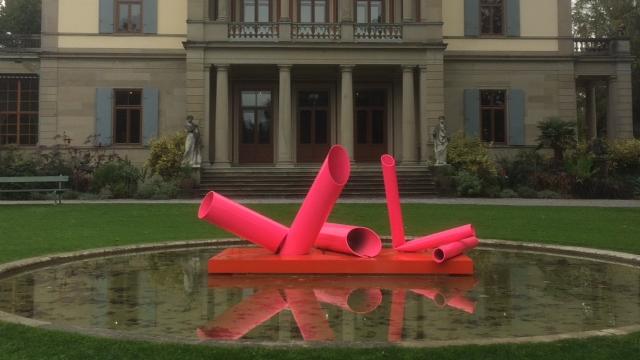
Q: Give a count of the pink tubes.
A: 6